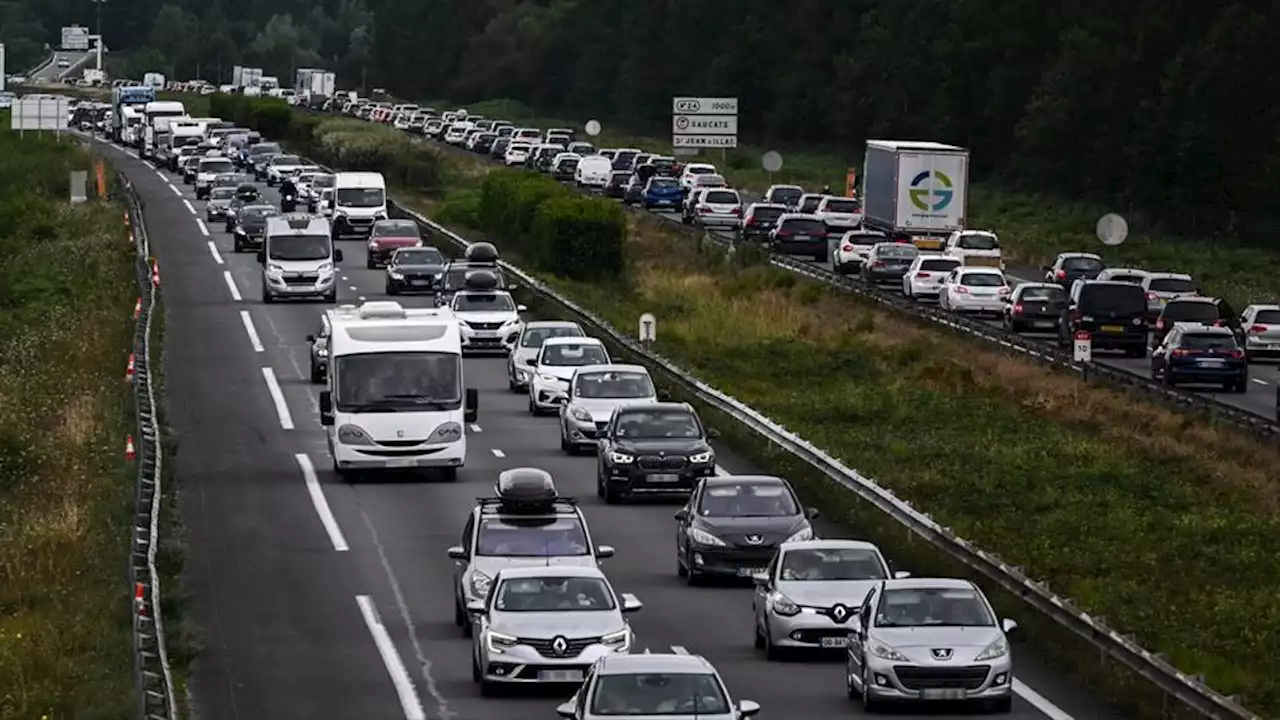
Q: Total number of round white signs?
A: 3